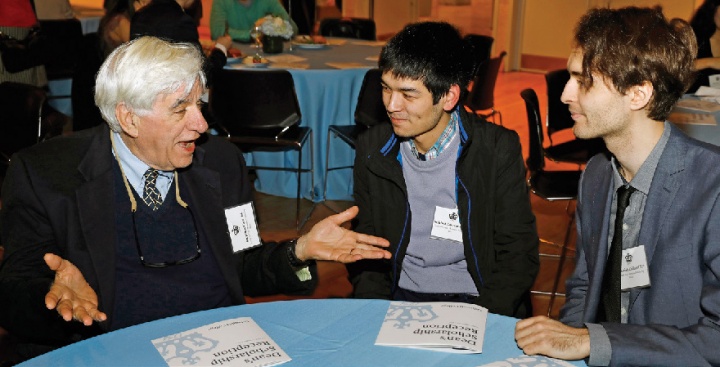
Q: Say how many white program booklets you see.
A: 3